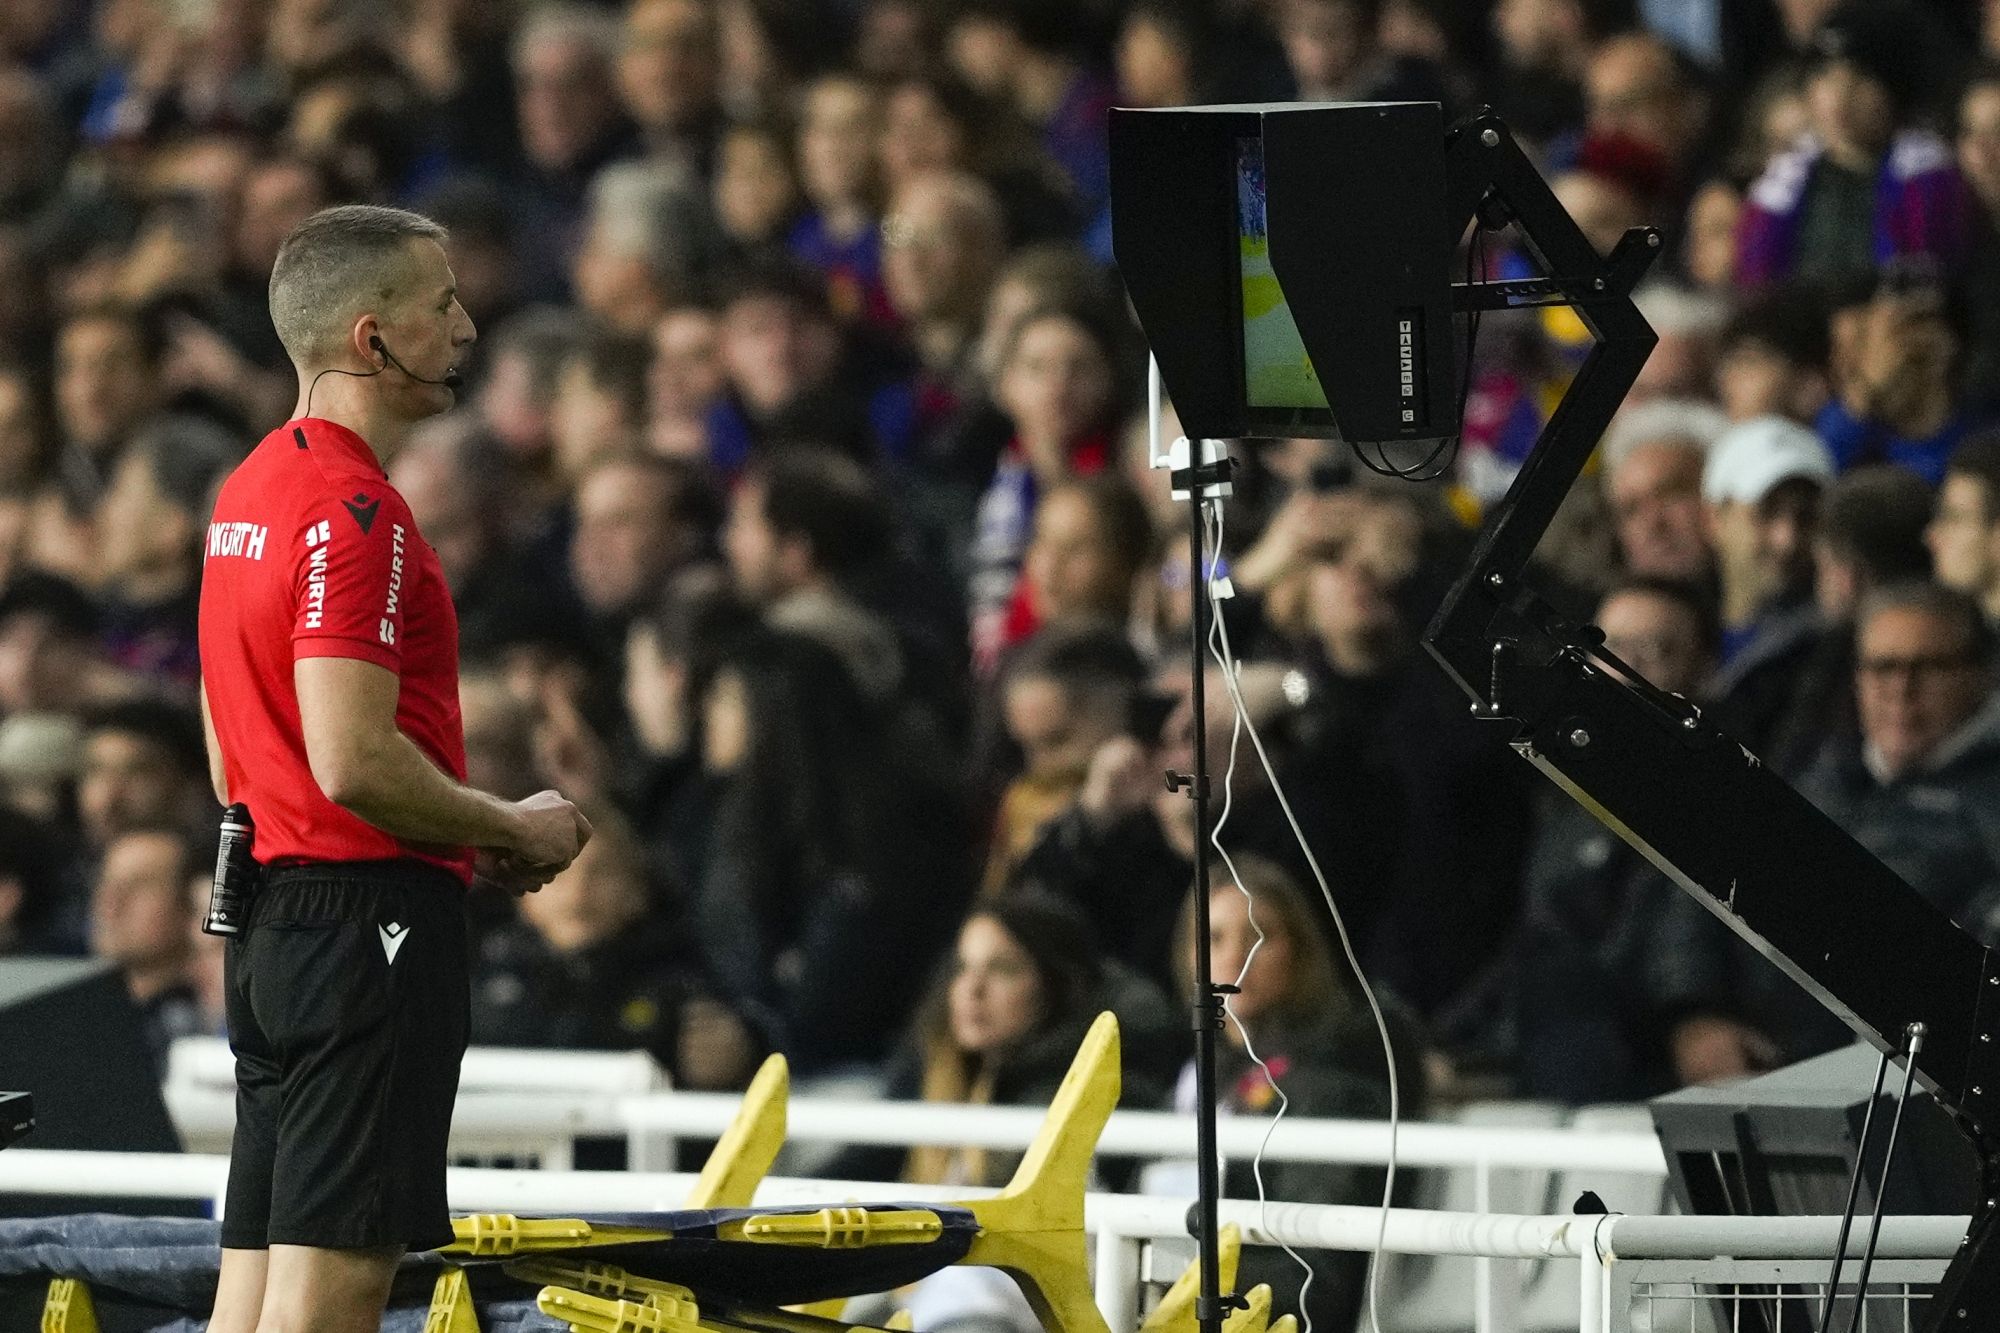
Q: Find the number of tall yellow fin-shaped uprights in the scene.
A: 2